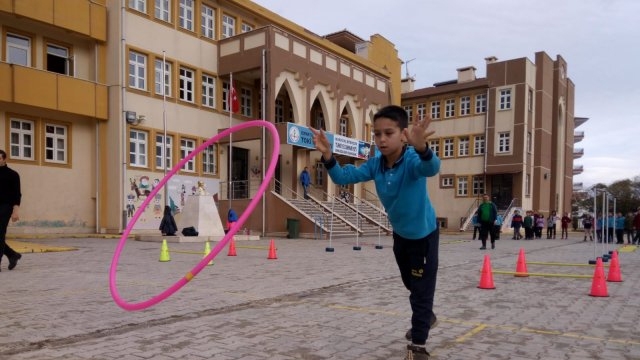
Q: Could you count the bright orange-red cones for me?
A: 6